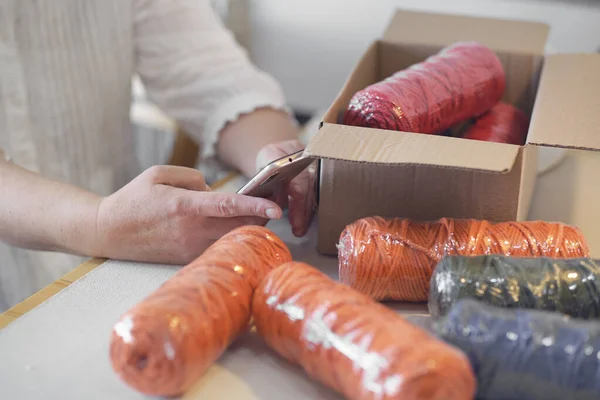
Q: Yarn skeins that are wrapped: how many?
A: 7